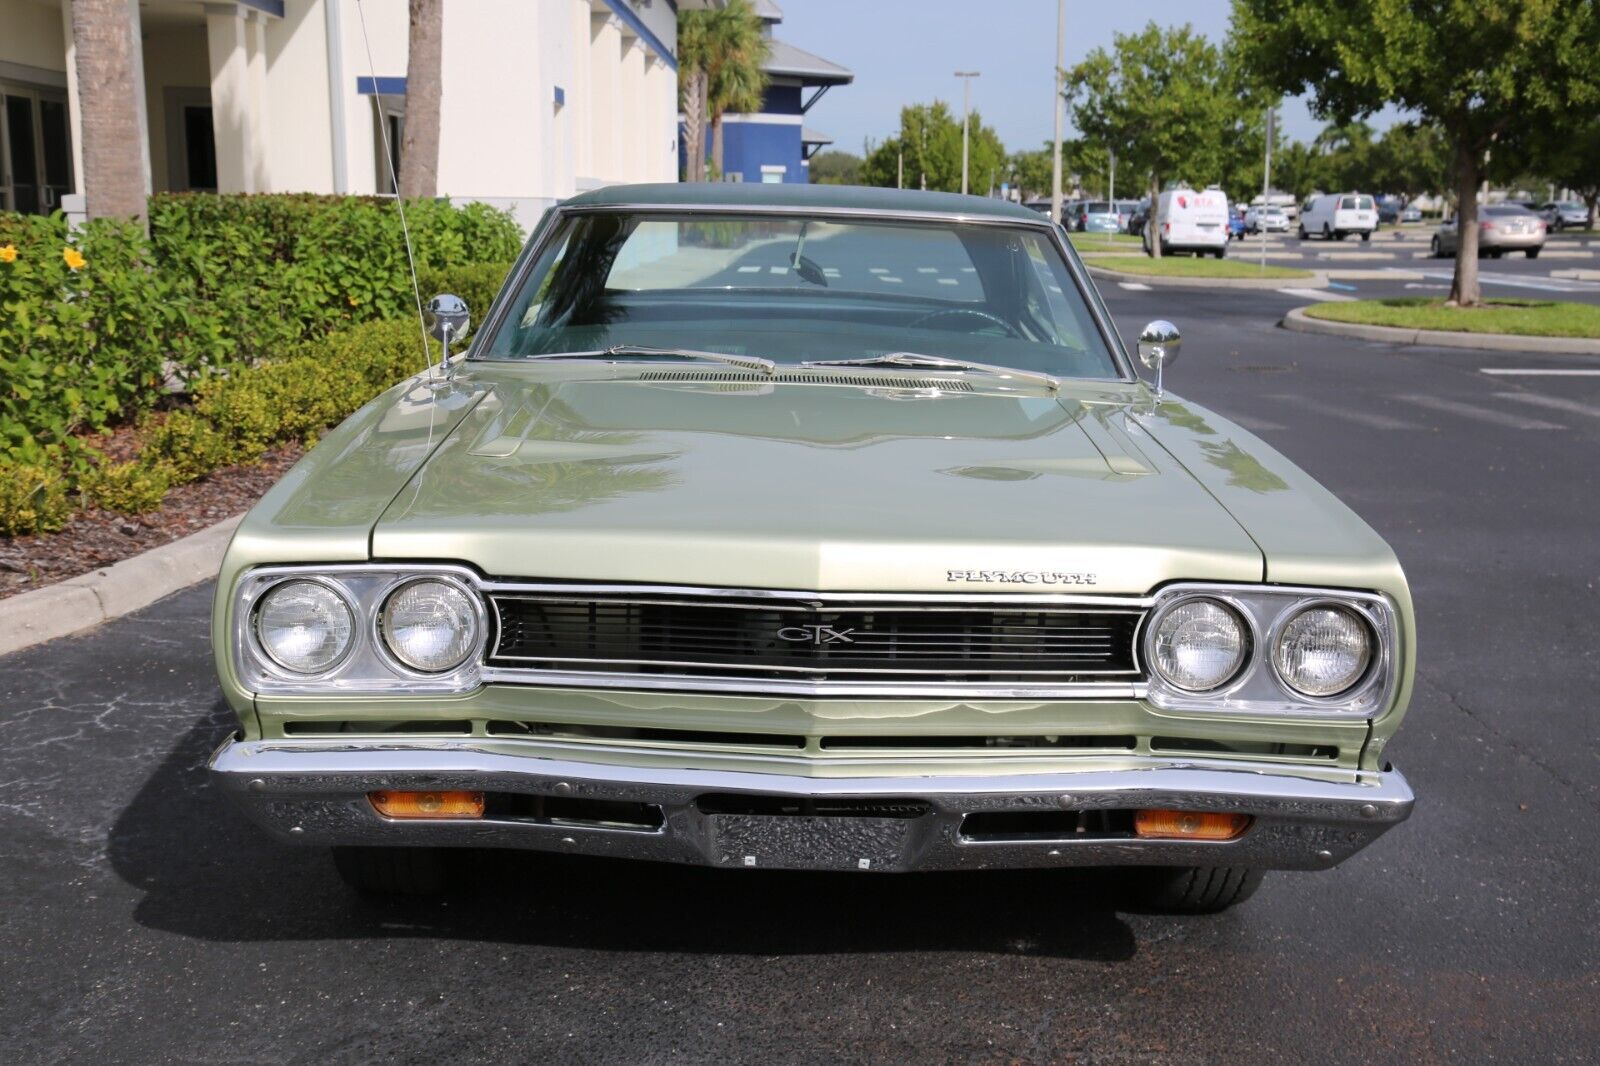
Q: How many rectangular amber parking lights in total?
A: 2